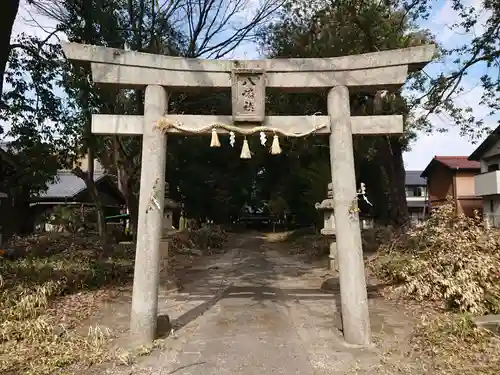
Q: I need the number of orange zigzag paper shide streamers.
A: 0